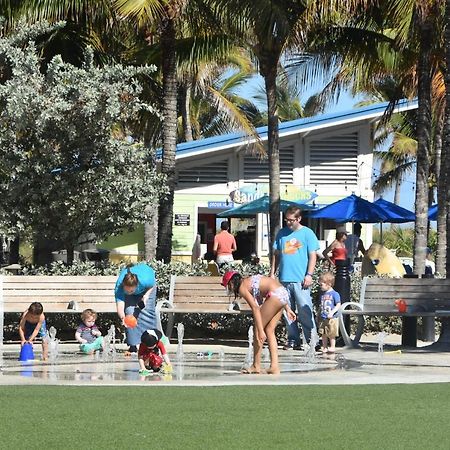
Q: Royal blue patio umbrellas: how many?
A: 3